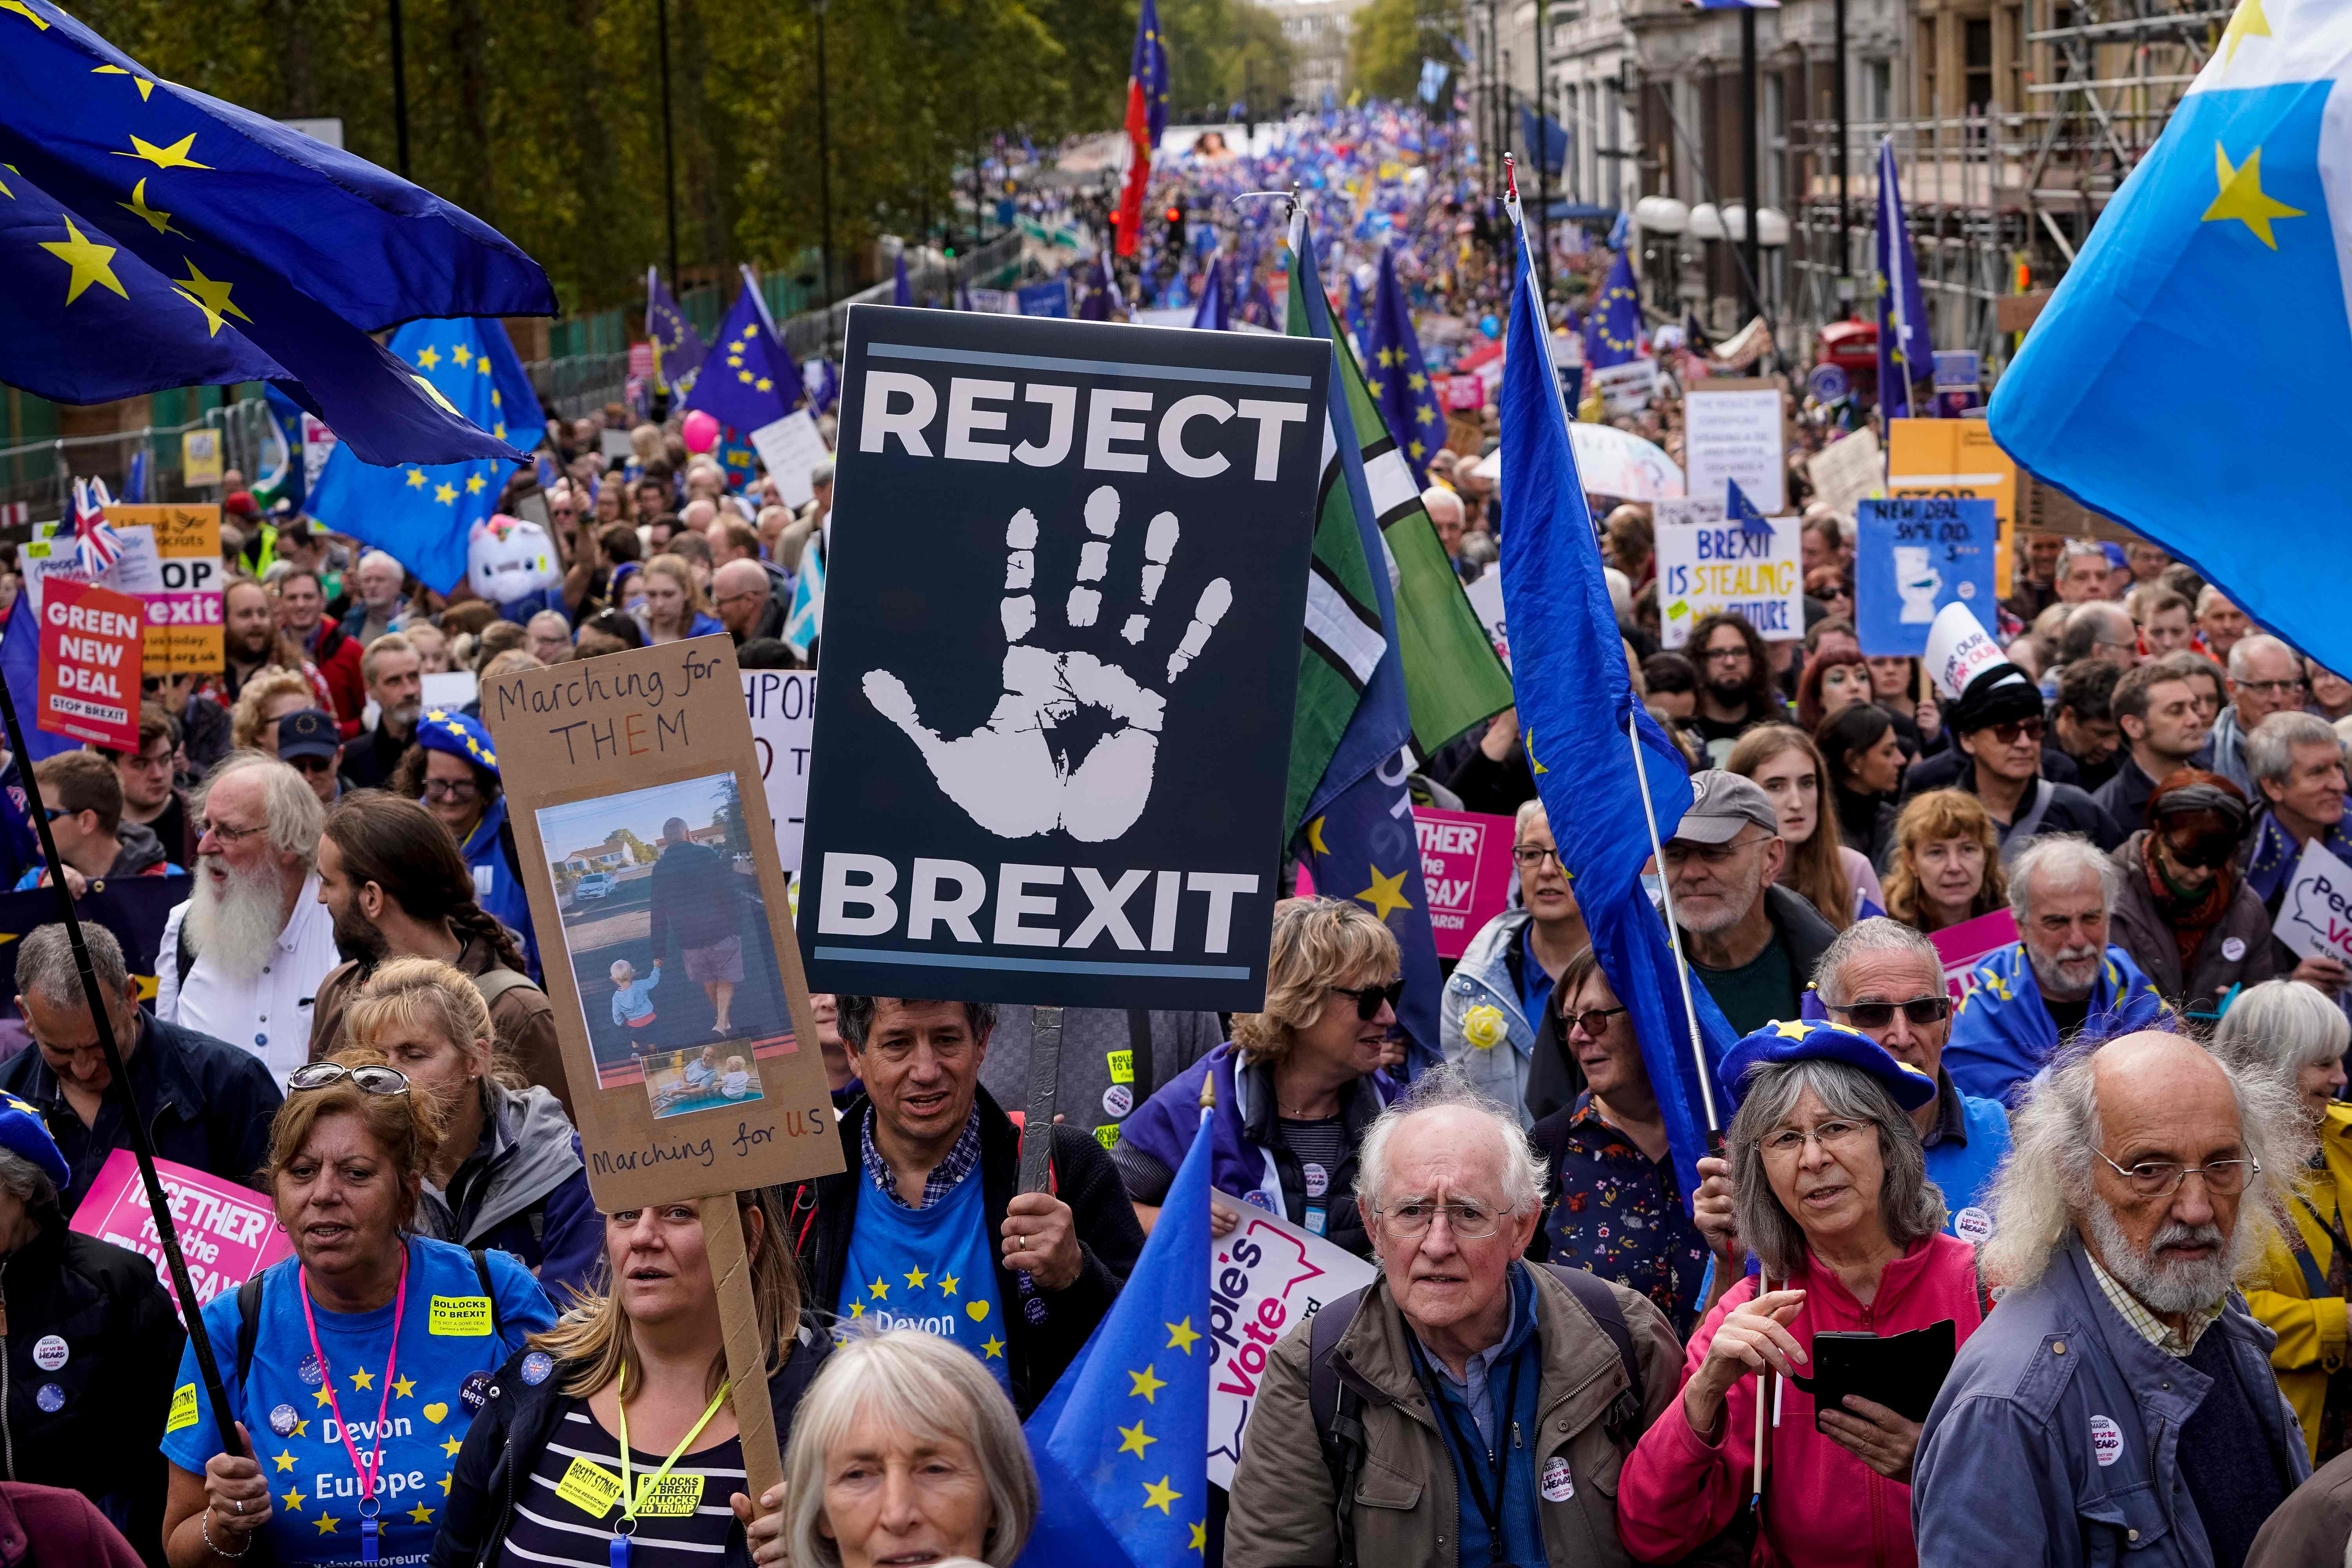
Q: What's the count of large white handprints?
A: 1